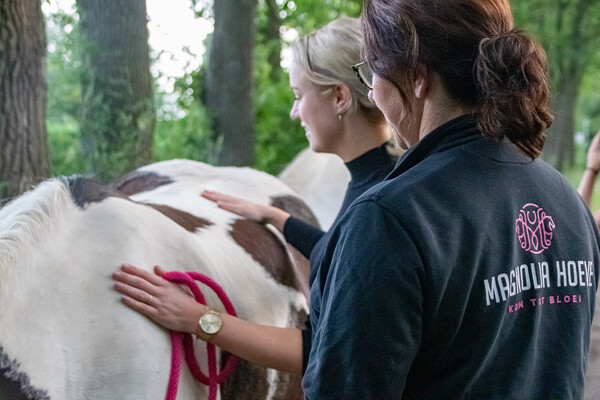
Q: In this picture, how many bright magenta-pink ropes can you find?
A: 1